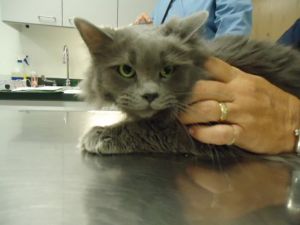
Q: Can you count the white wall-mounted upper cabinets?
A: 3